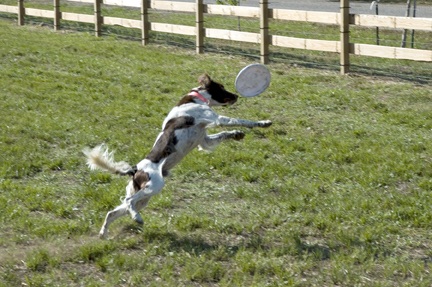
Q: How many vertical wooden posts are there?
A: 7